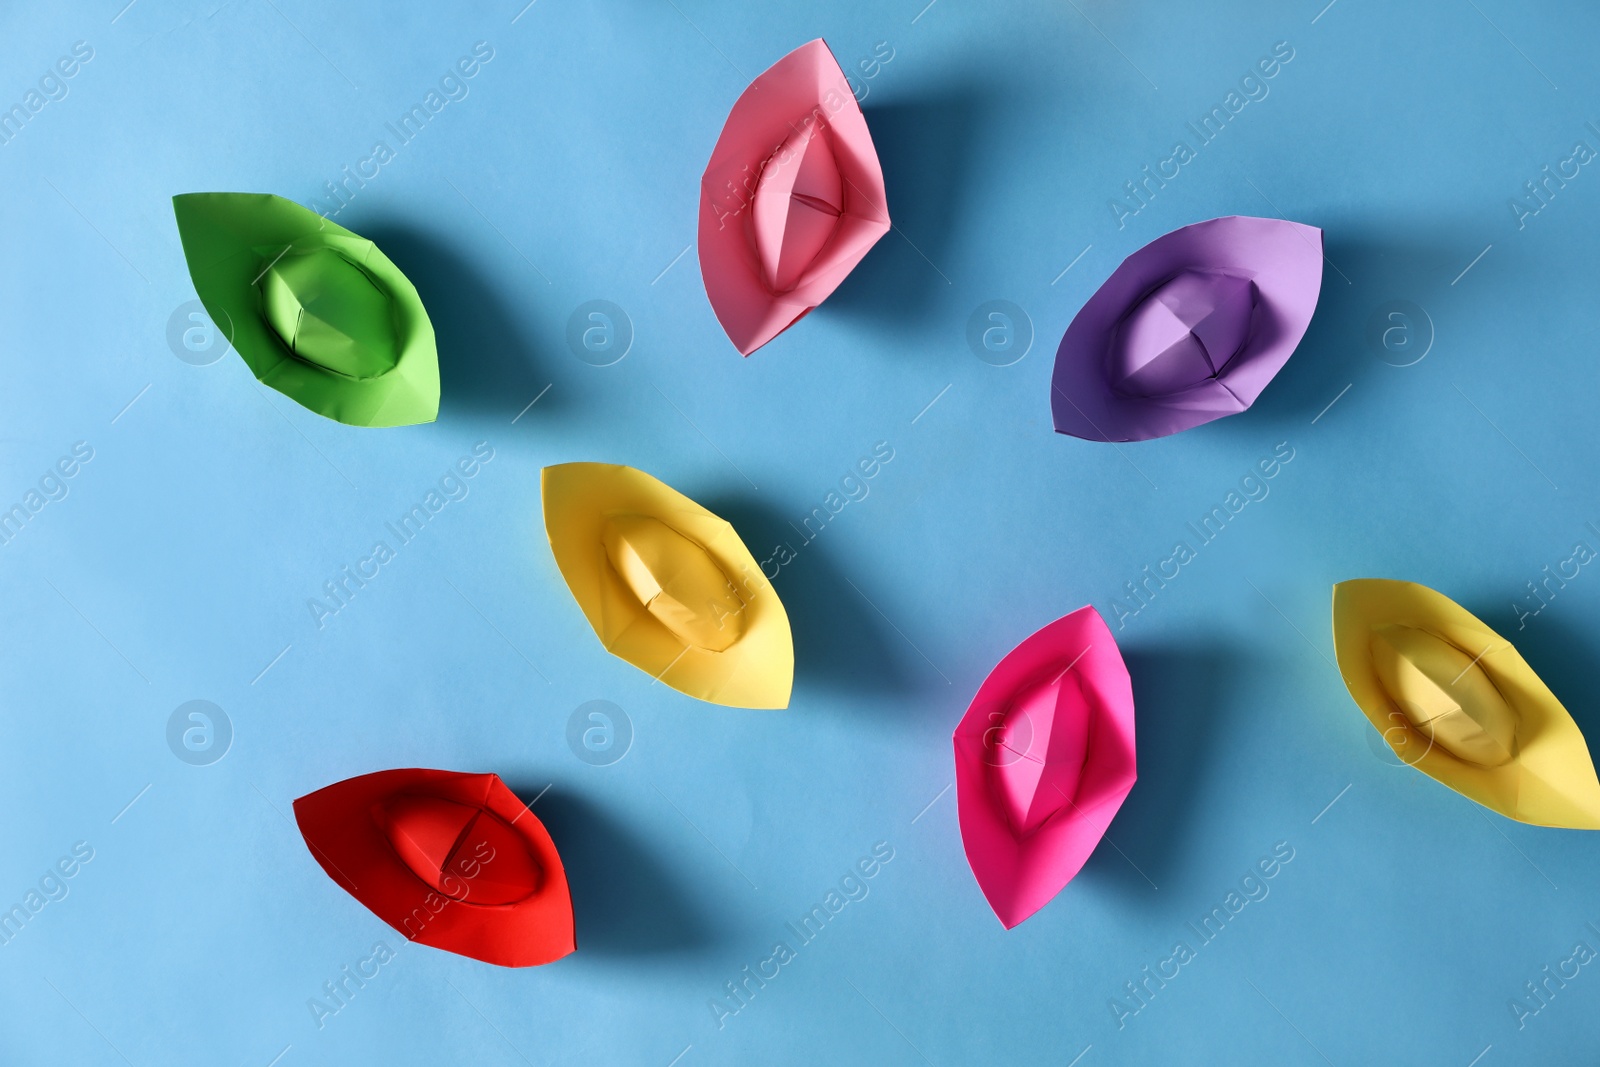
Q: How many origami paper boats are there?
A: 7